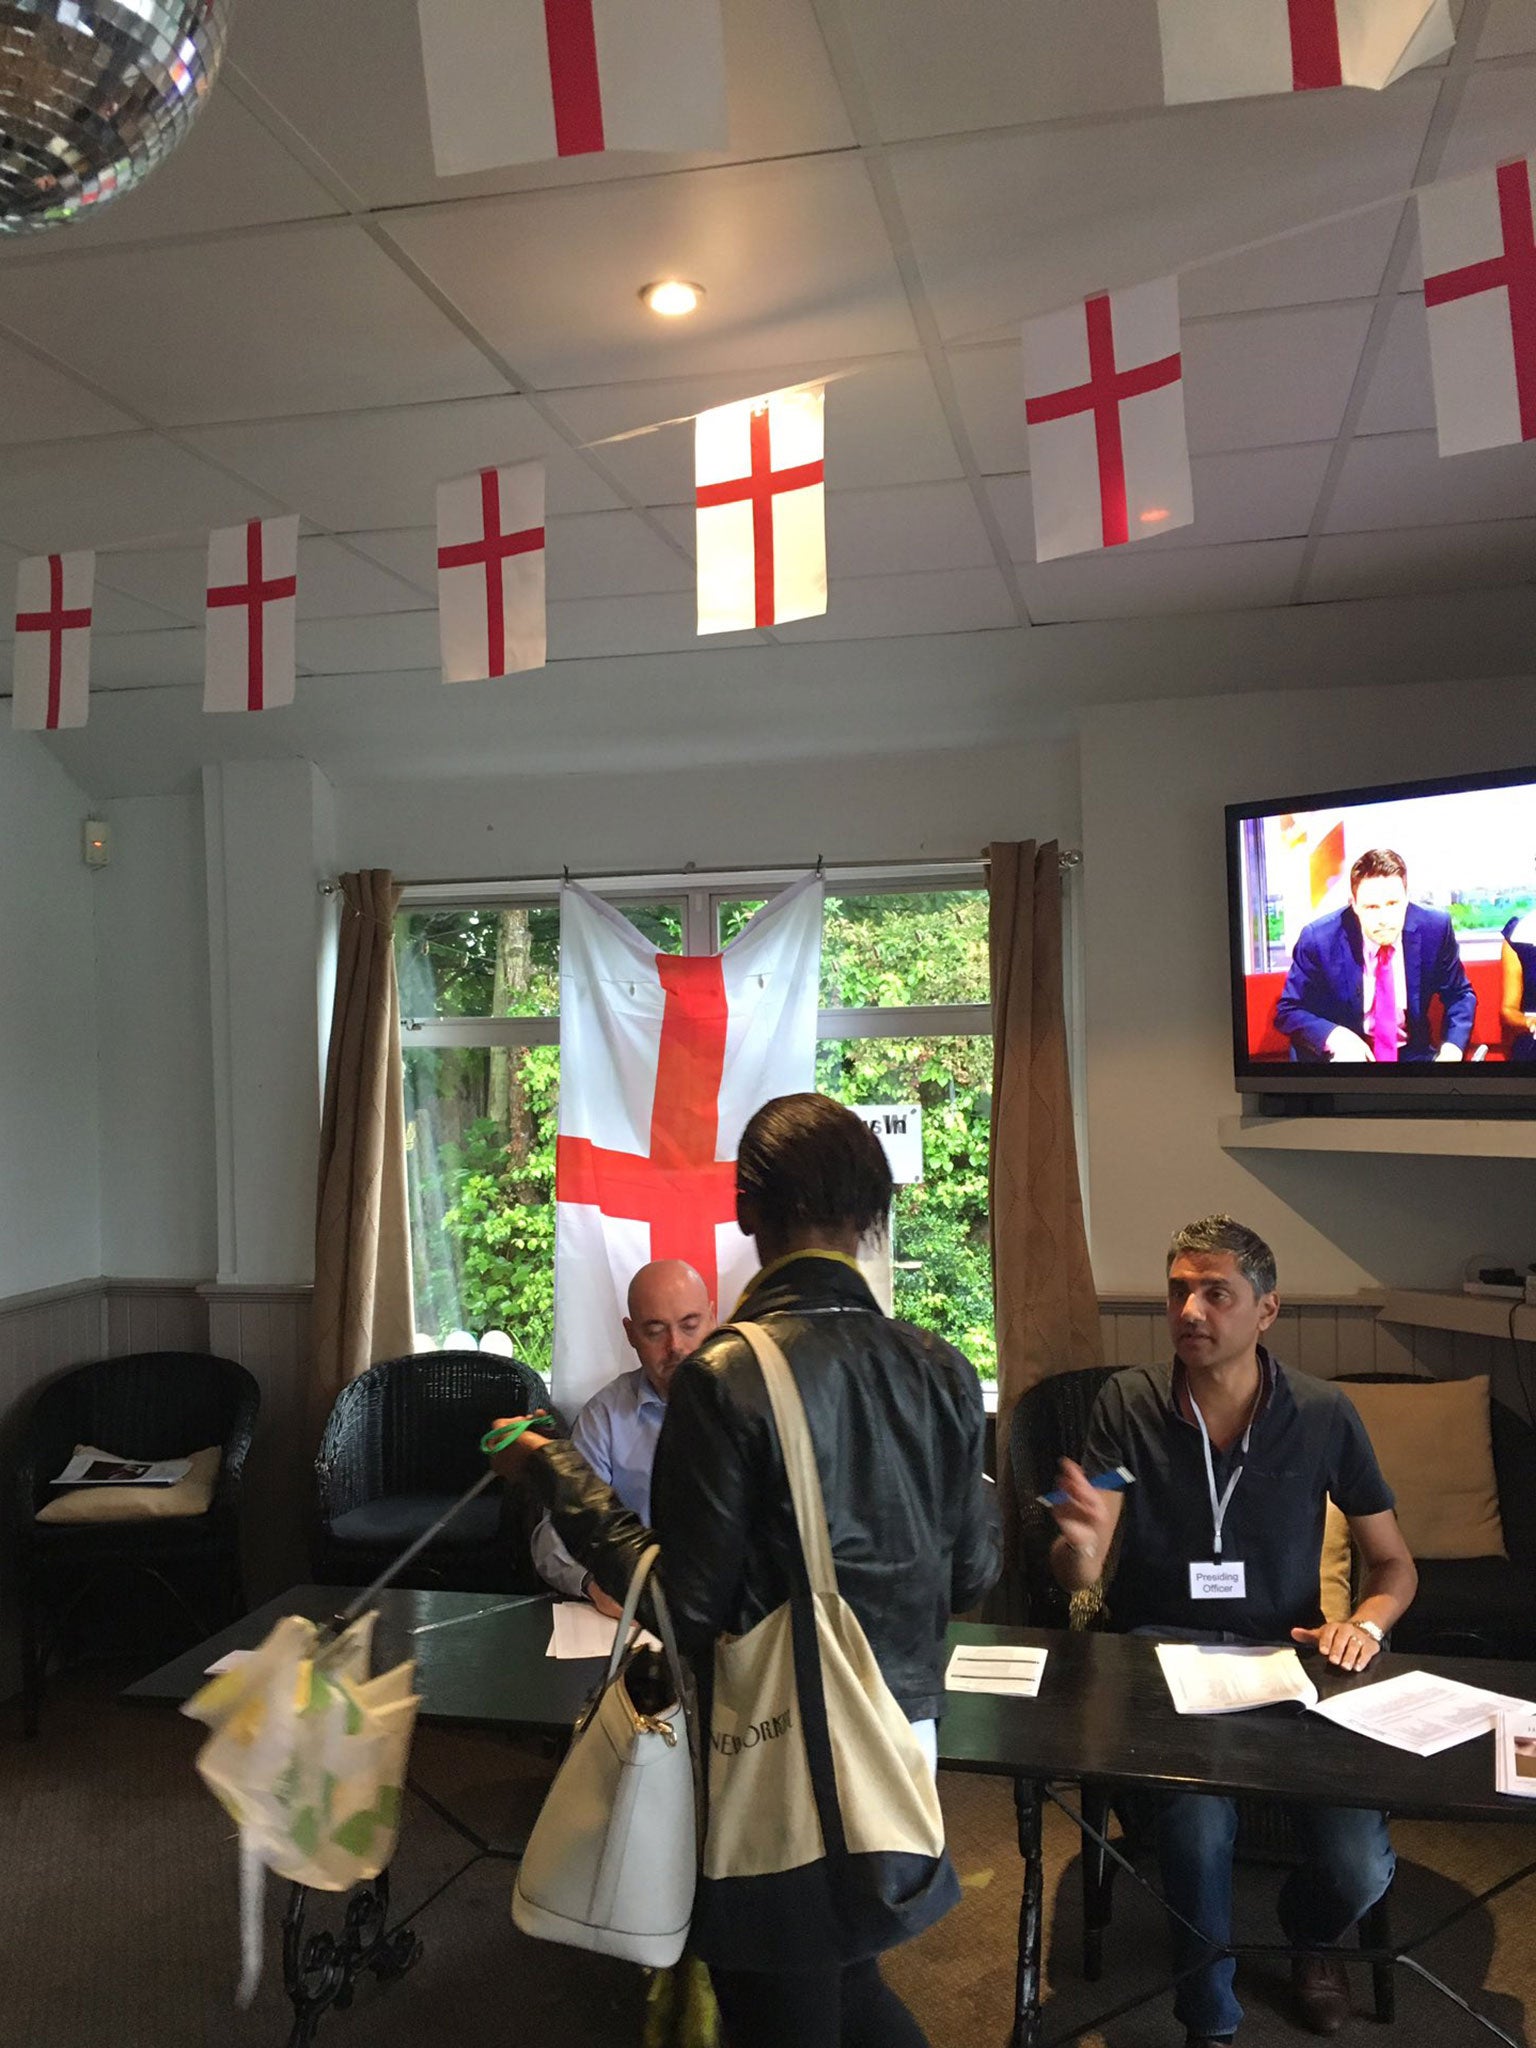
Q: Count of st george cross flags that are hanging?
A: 9